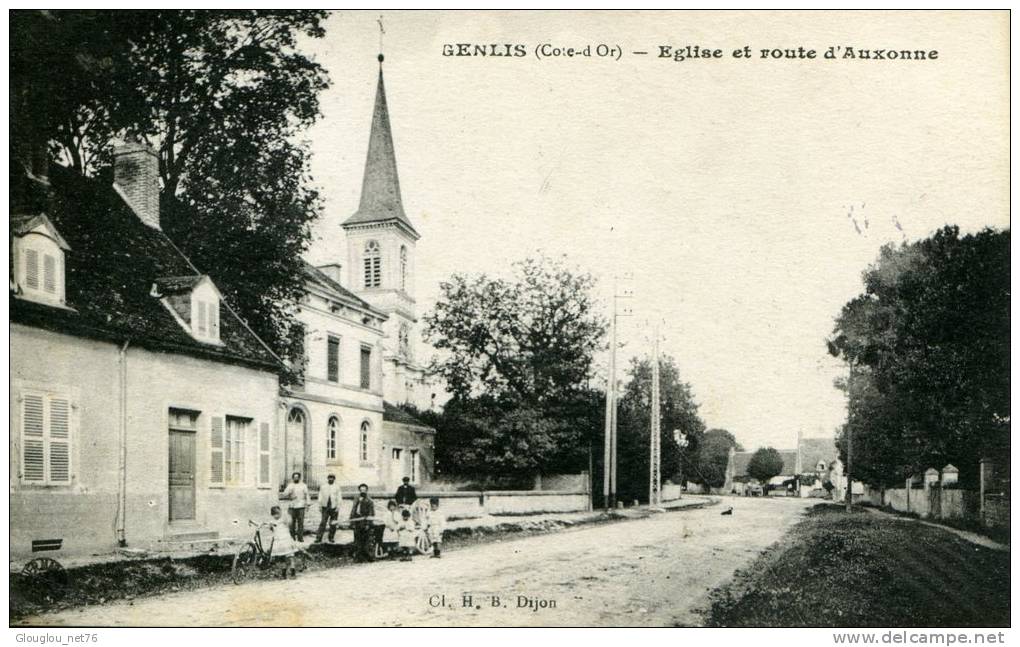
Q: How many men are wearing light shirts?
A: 2